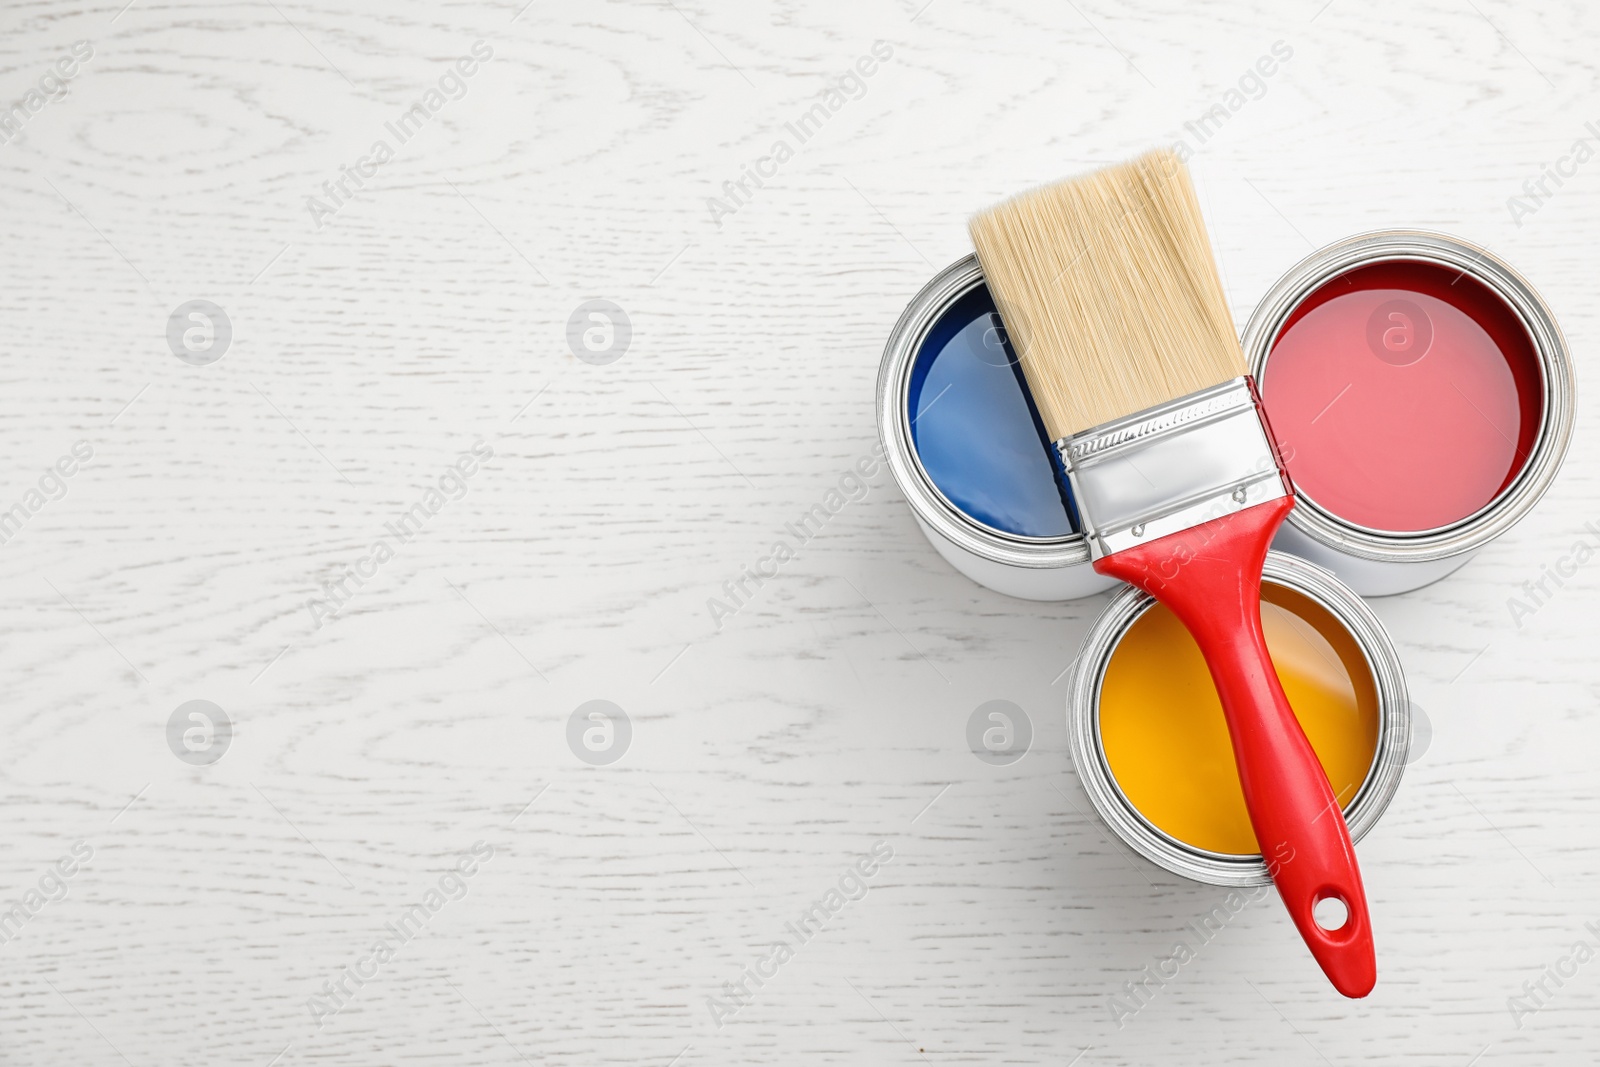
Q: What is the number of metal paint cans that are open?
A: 3